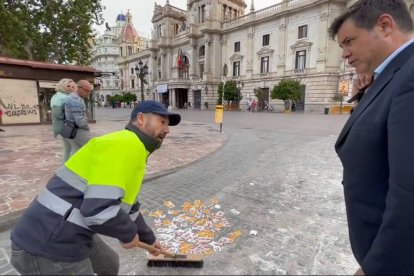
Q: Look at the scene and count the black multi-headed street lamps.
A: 1